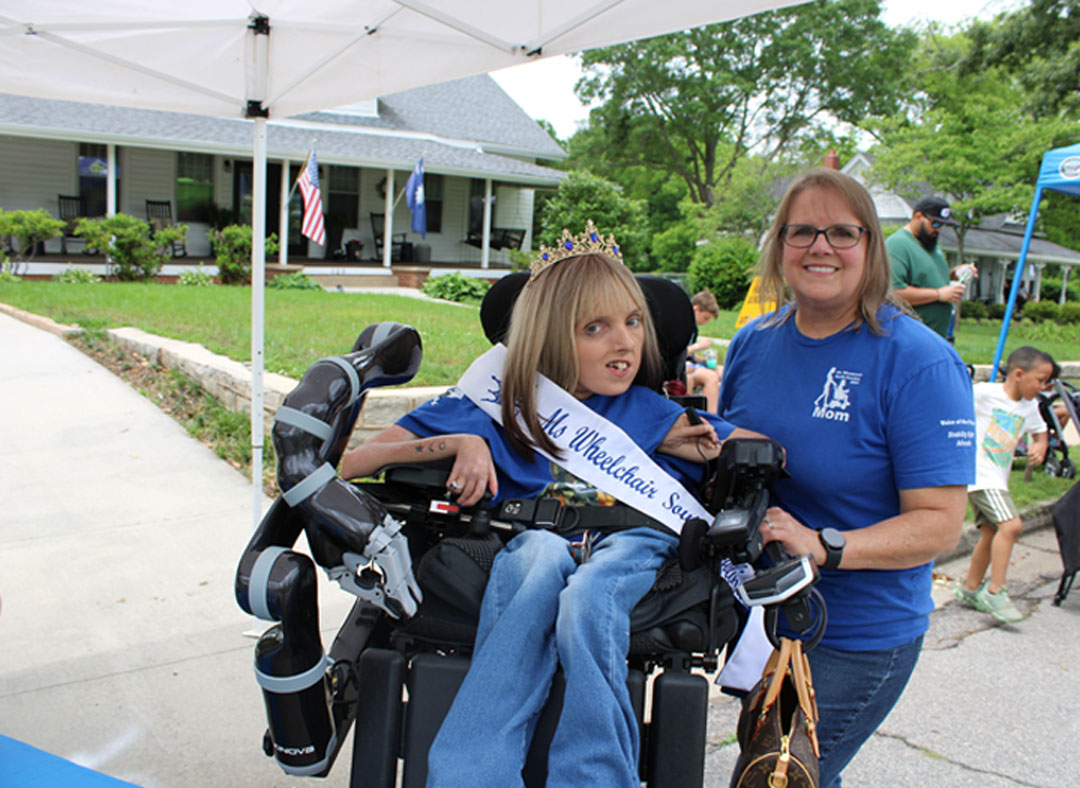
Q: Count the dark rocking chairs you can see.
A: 3